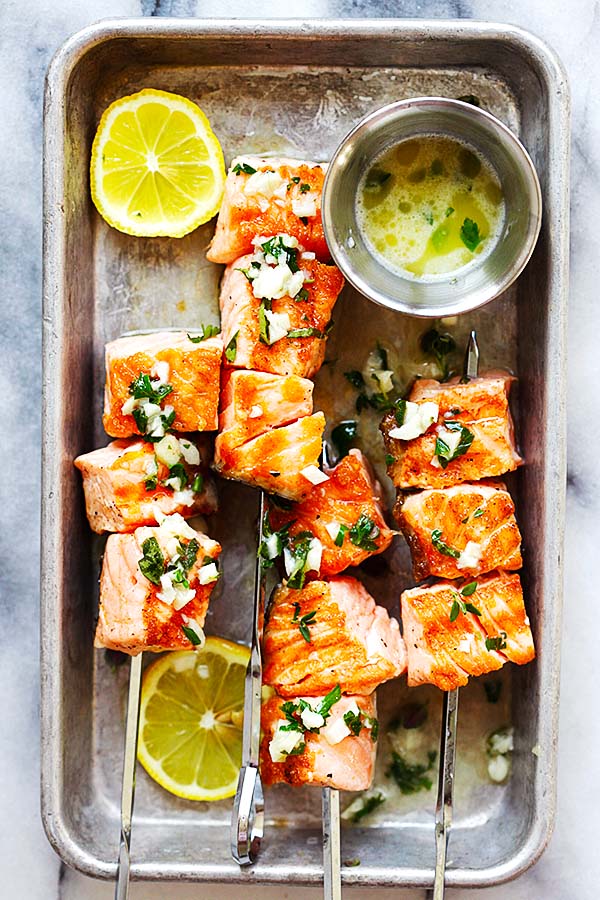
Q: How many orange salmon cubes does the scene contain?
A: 12